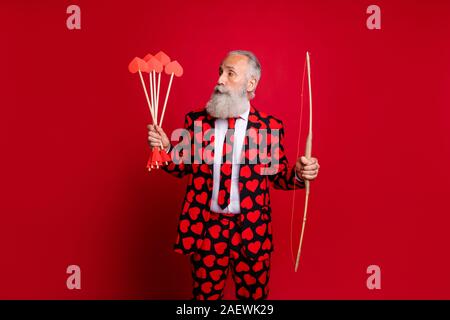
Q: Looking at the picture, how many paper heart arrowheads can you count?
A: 5